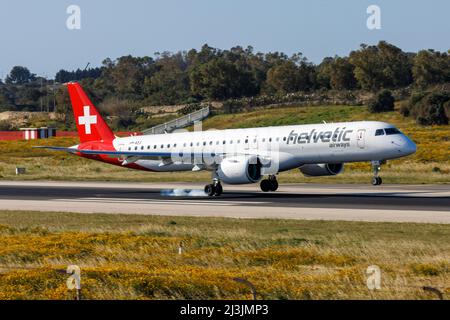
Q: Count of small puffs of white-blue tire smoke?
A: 1